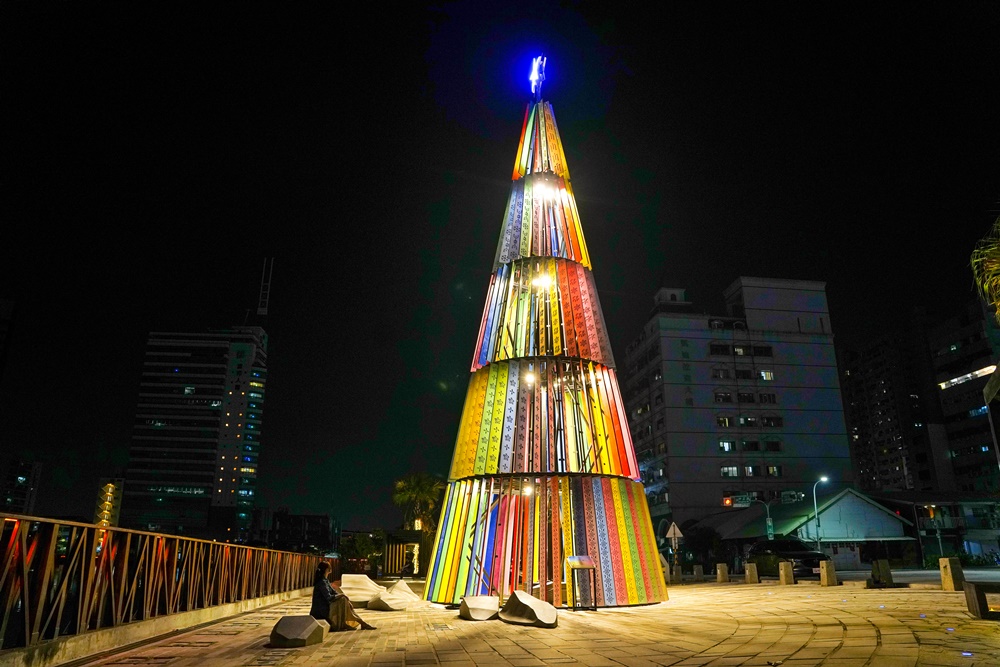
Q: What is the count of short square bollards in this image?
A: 8